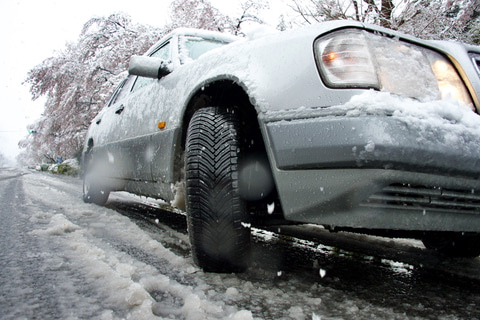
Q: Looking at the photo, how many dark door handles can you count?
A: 2